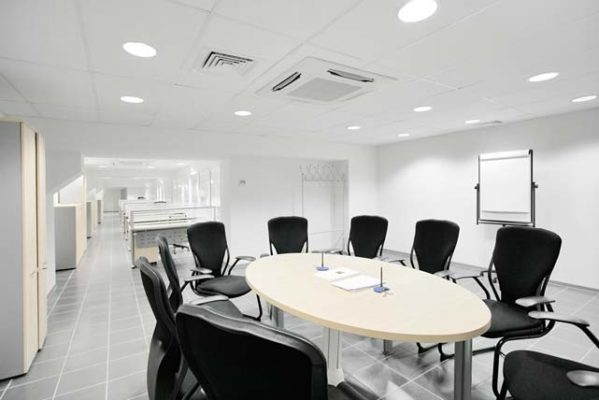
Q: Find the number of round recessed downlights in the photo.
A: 10